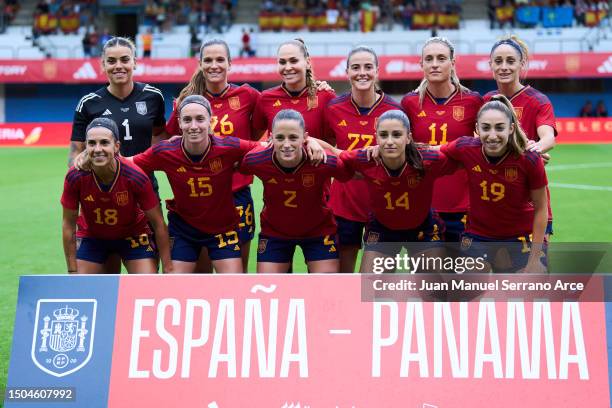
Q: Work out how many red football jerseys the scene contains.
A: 10